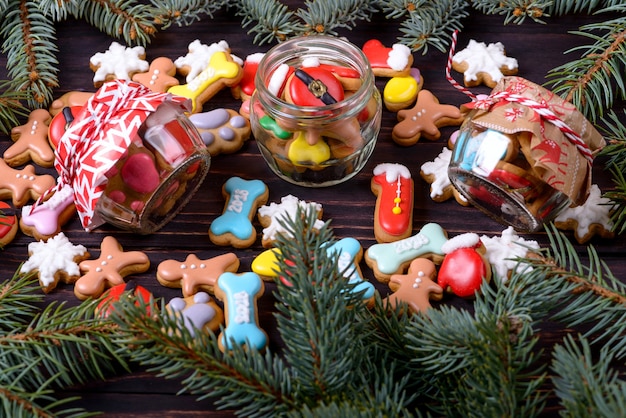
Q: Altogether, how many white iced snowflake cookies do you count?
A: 8